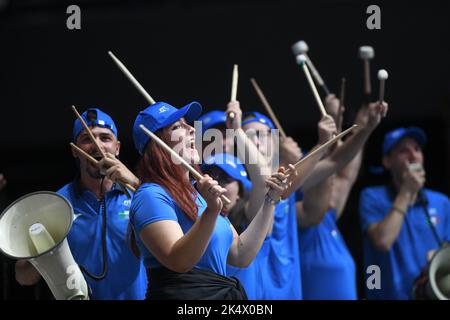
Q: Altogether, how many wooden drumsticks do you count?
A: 8